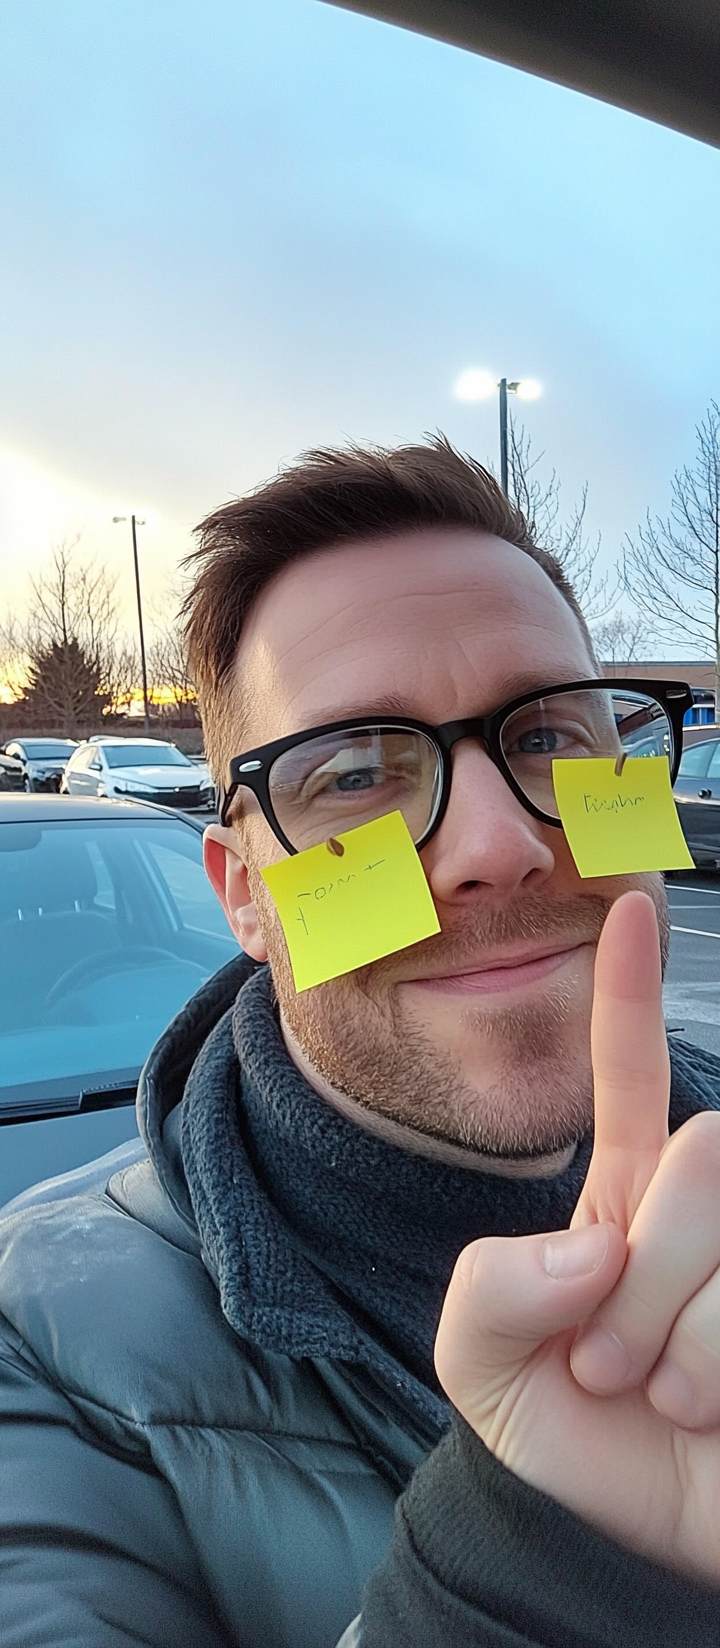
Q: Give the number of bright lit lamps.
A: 2